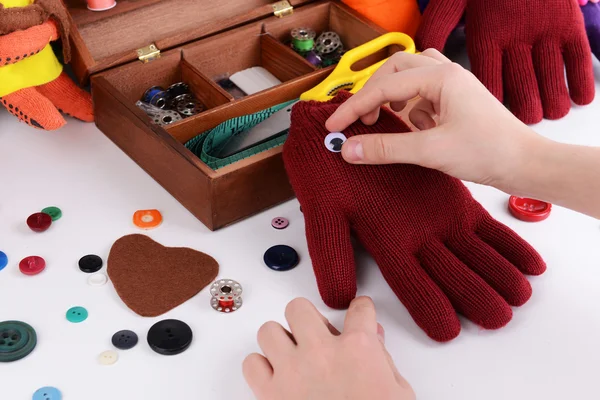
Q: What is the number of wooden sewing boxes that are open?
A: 1